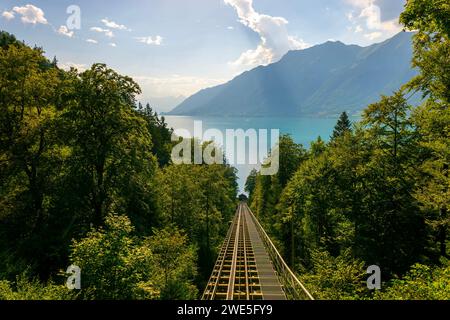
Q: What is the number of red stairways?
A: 0